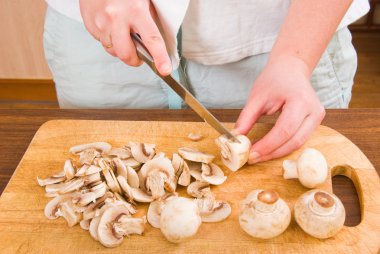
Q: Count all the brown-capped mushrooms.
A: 2